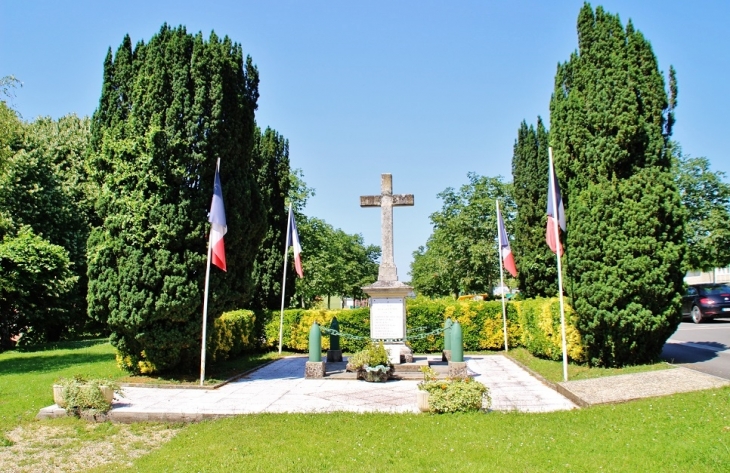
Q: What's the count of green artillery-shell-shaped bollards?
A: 4